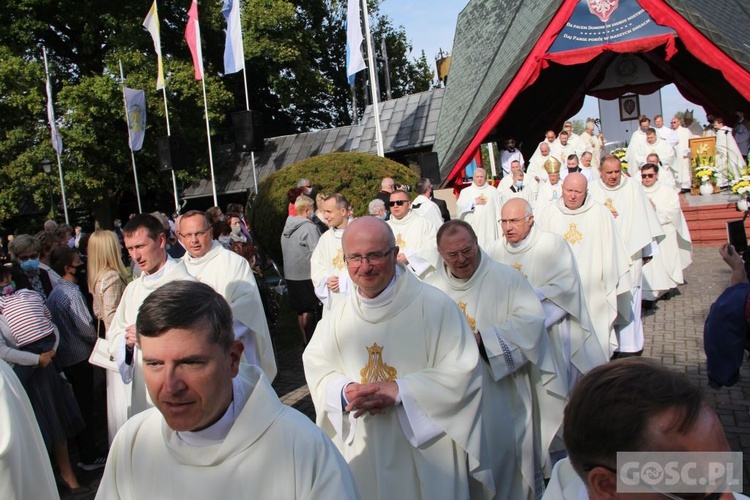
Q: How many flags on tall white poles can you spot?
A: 6